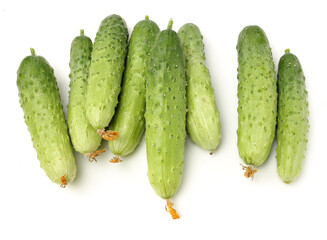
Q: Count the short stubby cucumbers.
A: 8